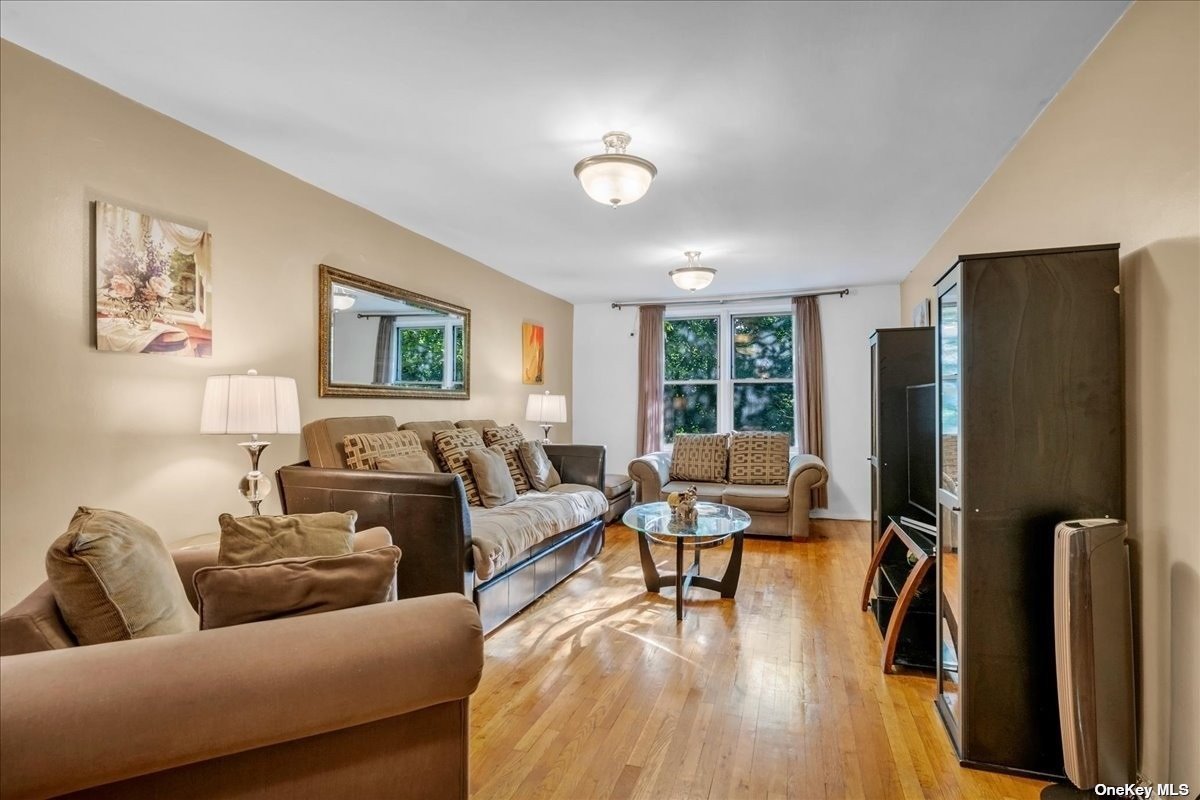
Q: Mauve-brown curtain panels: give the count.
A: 2